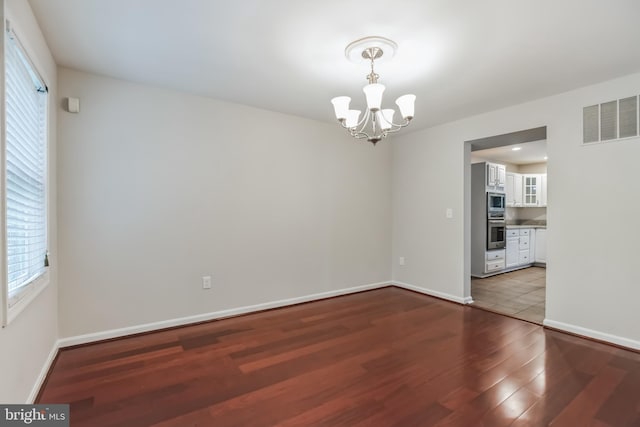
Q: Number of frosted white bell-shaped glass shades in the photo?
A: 5